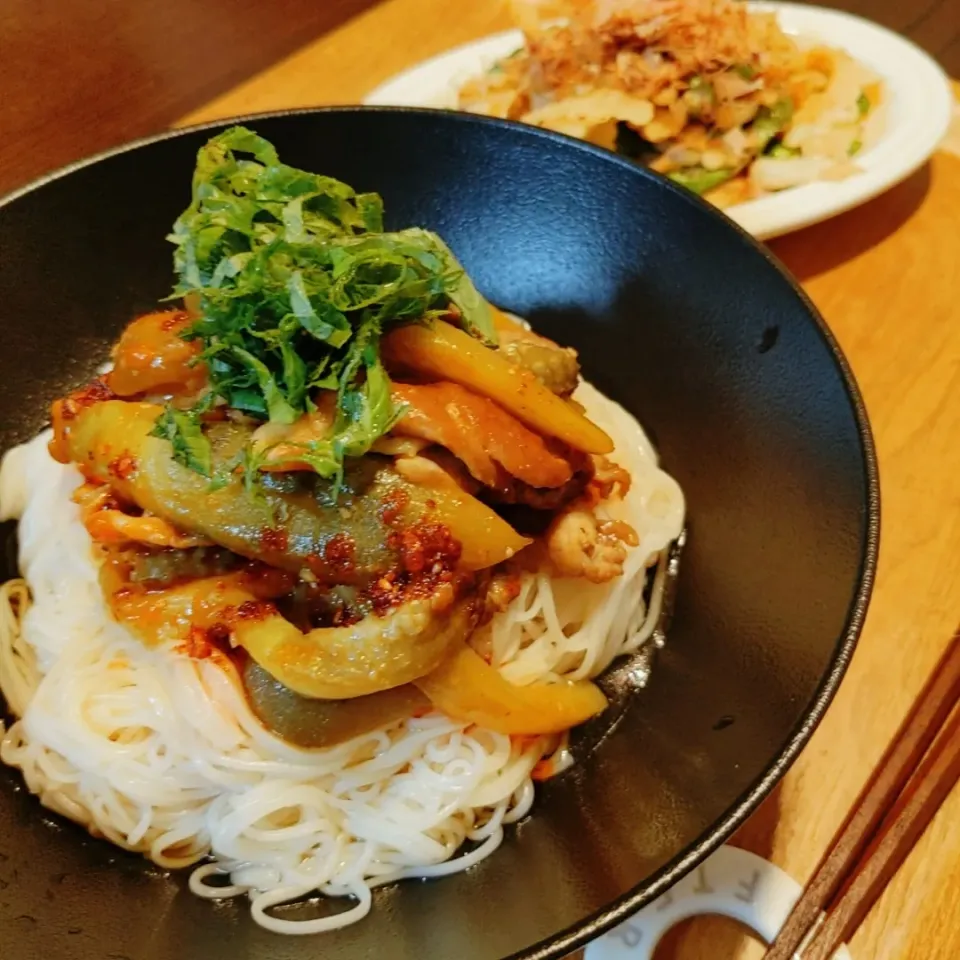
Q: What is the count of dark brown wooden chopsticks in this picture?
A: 2